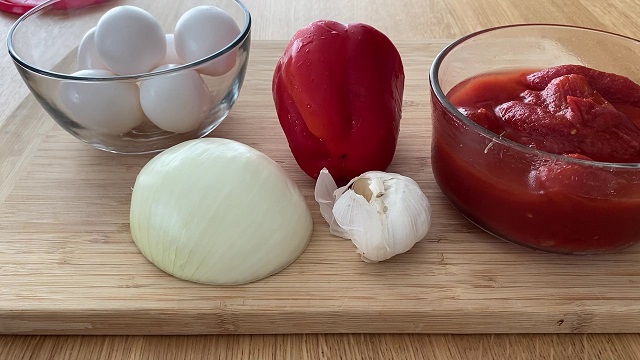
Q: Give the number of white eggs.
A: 6